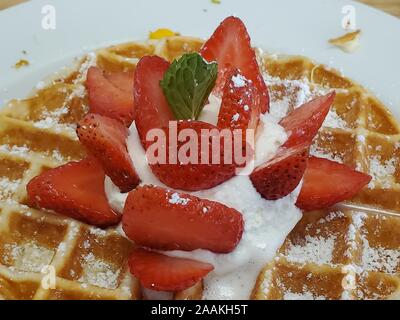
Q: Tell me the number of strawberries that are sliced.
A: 12